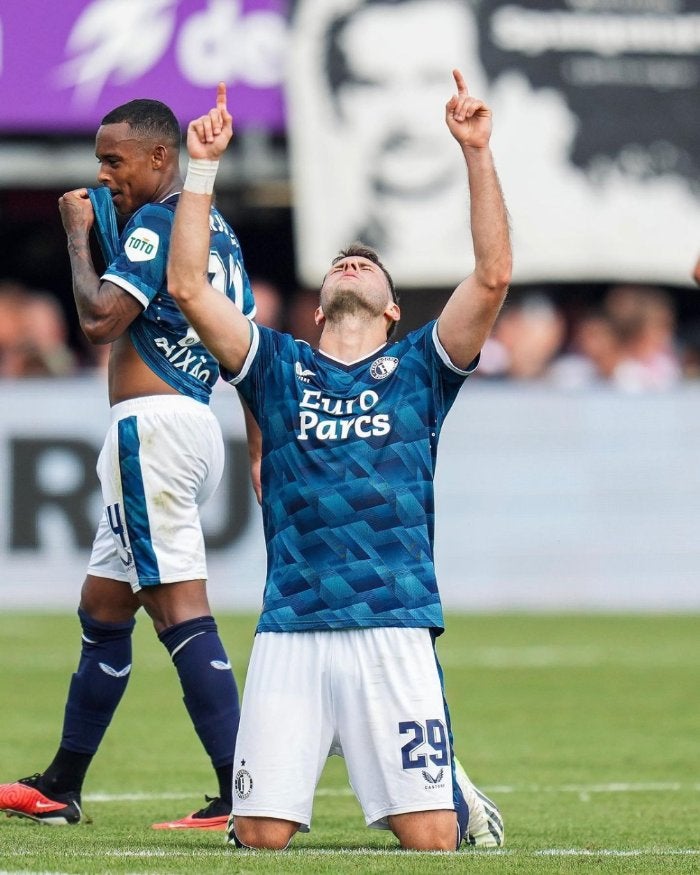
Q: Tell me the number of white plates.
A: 0